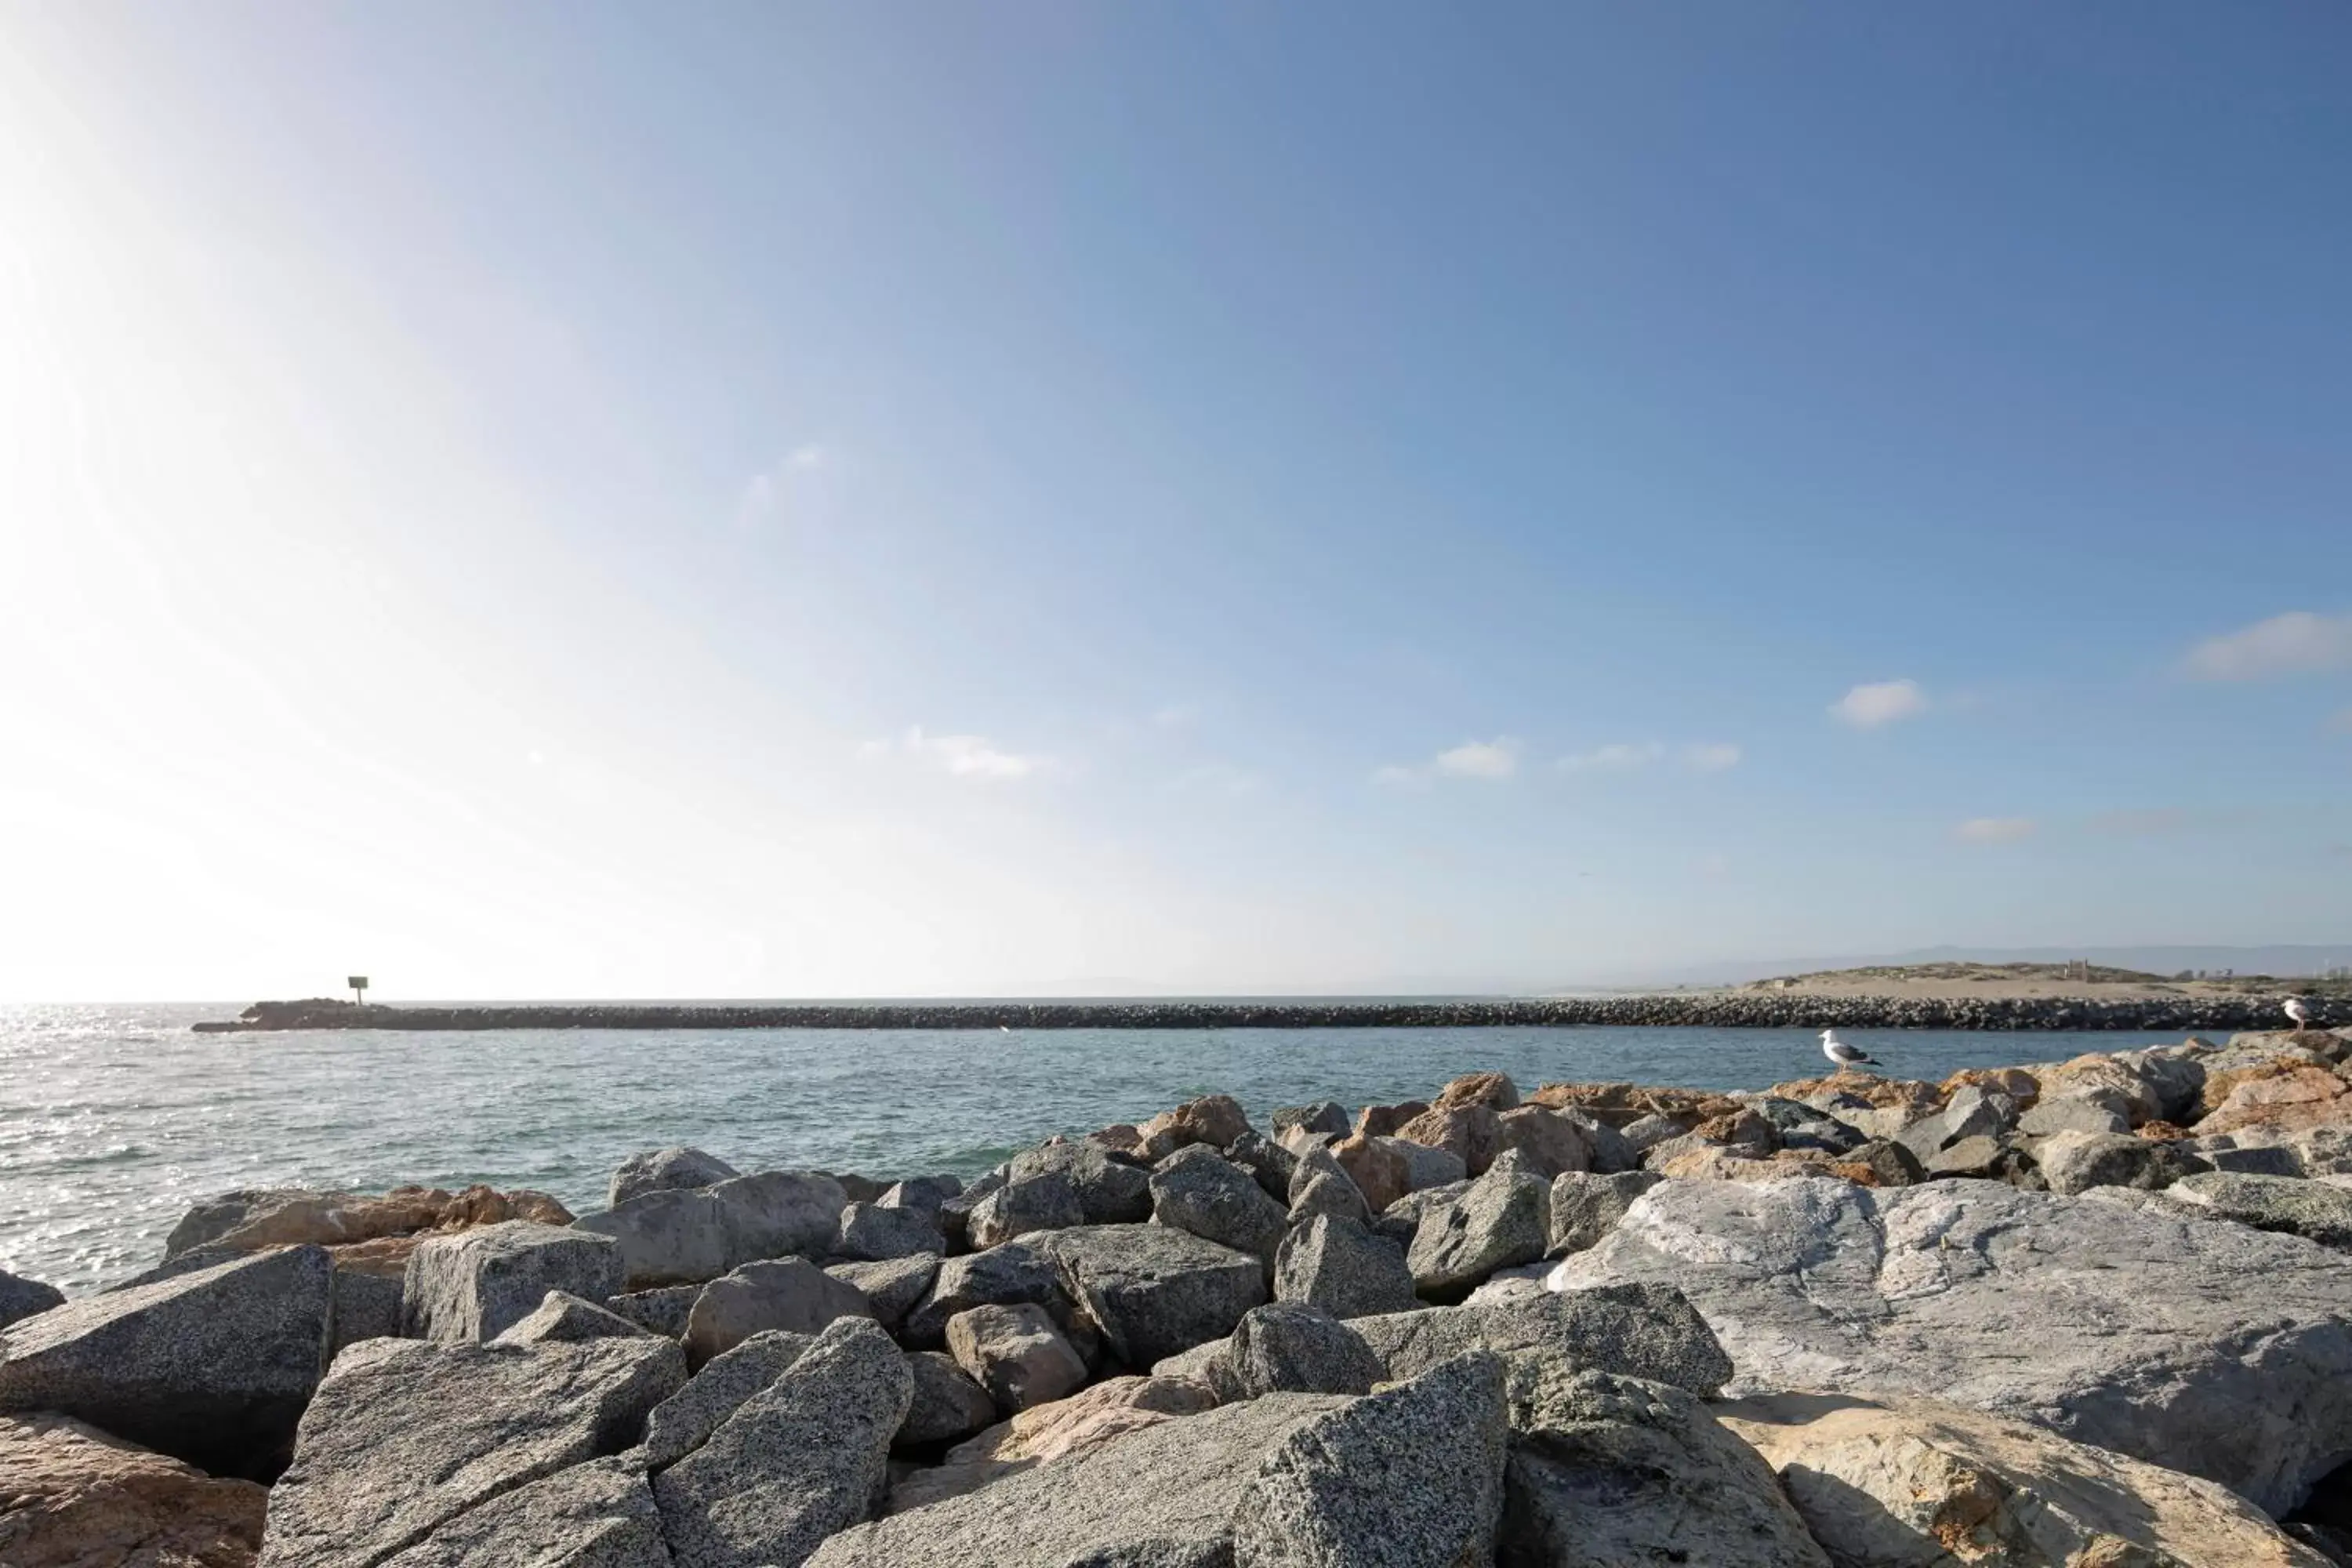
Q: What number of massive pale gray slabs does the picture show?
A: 1